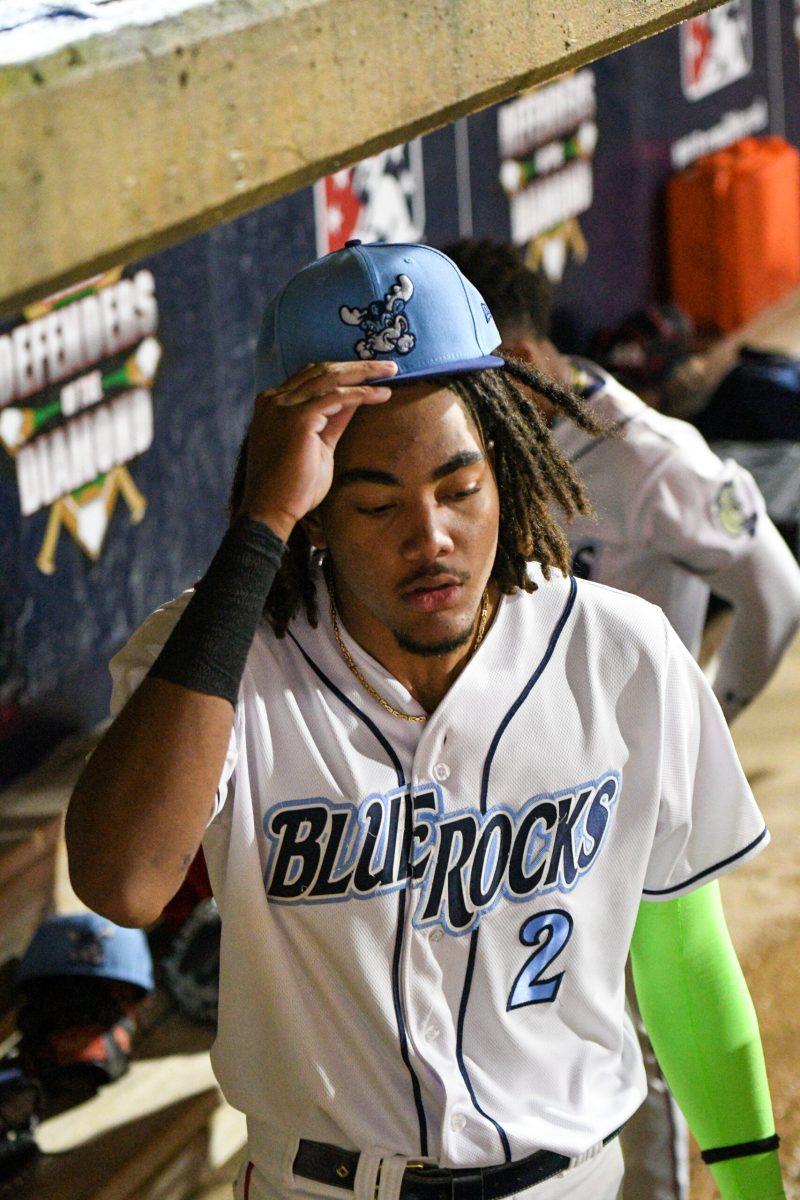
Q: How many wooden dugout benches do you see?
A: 1